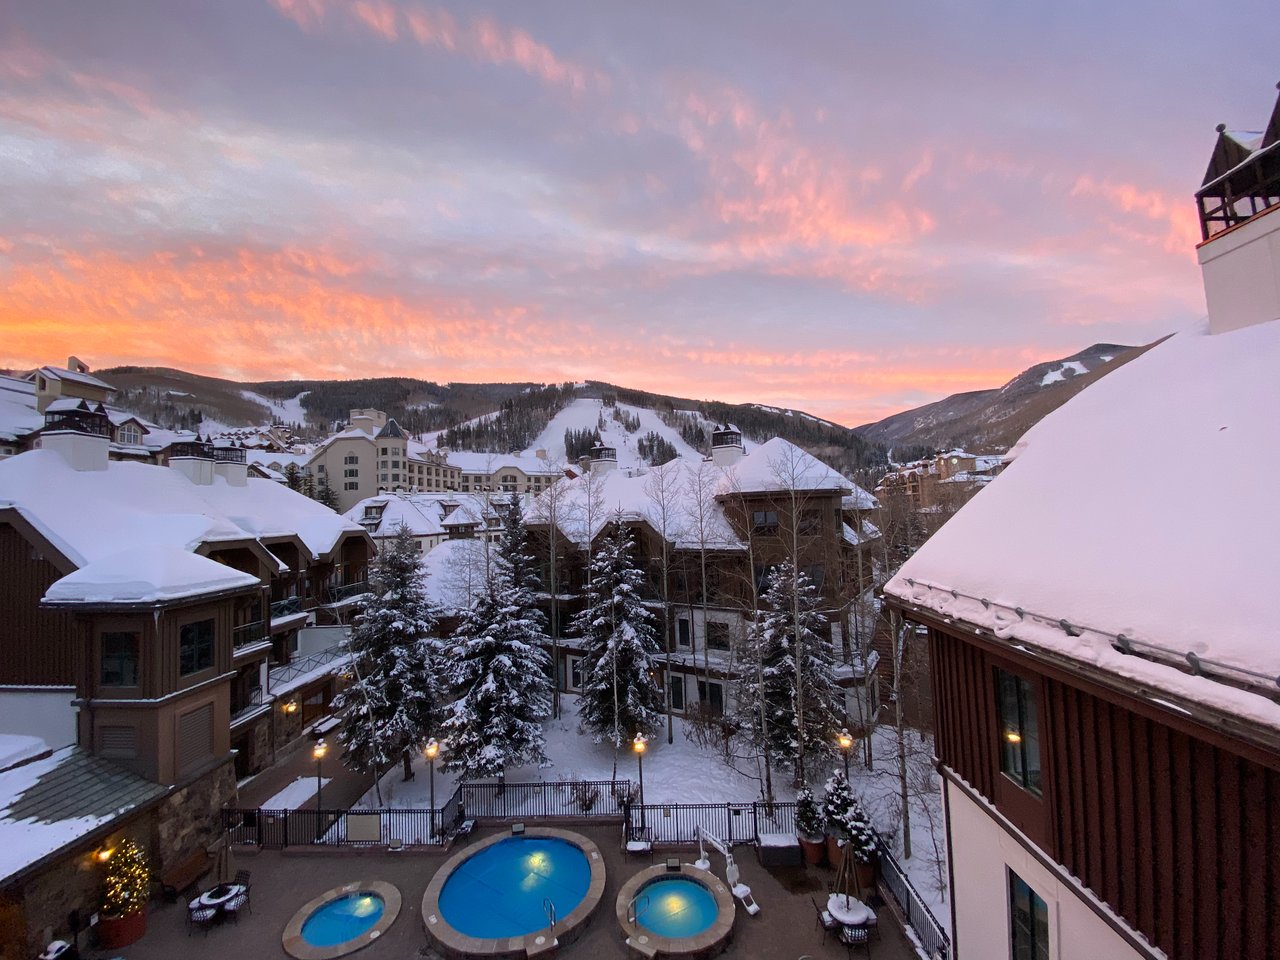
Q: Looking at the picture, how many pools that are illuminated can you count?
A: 3